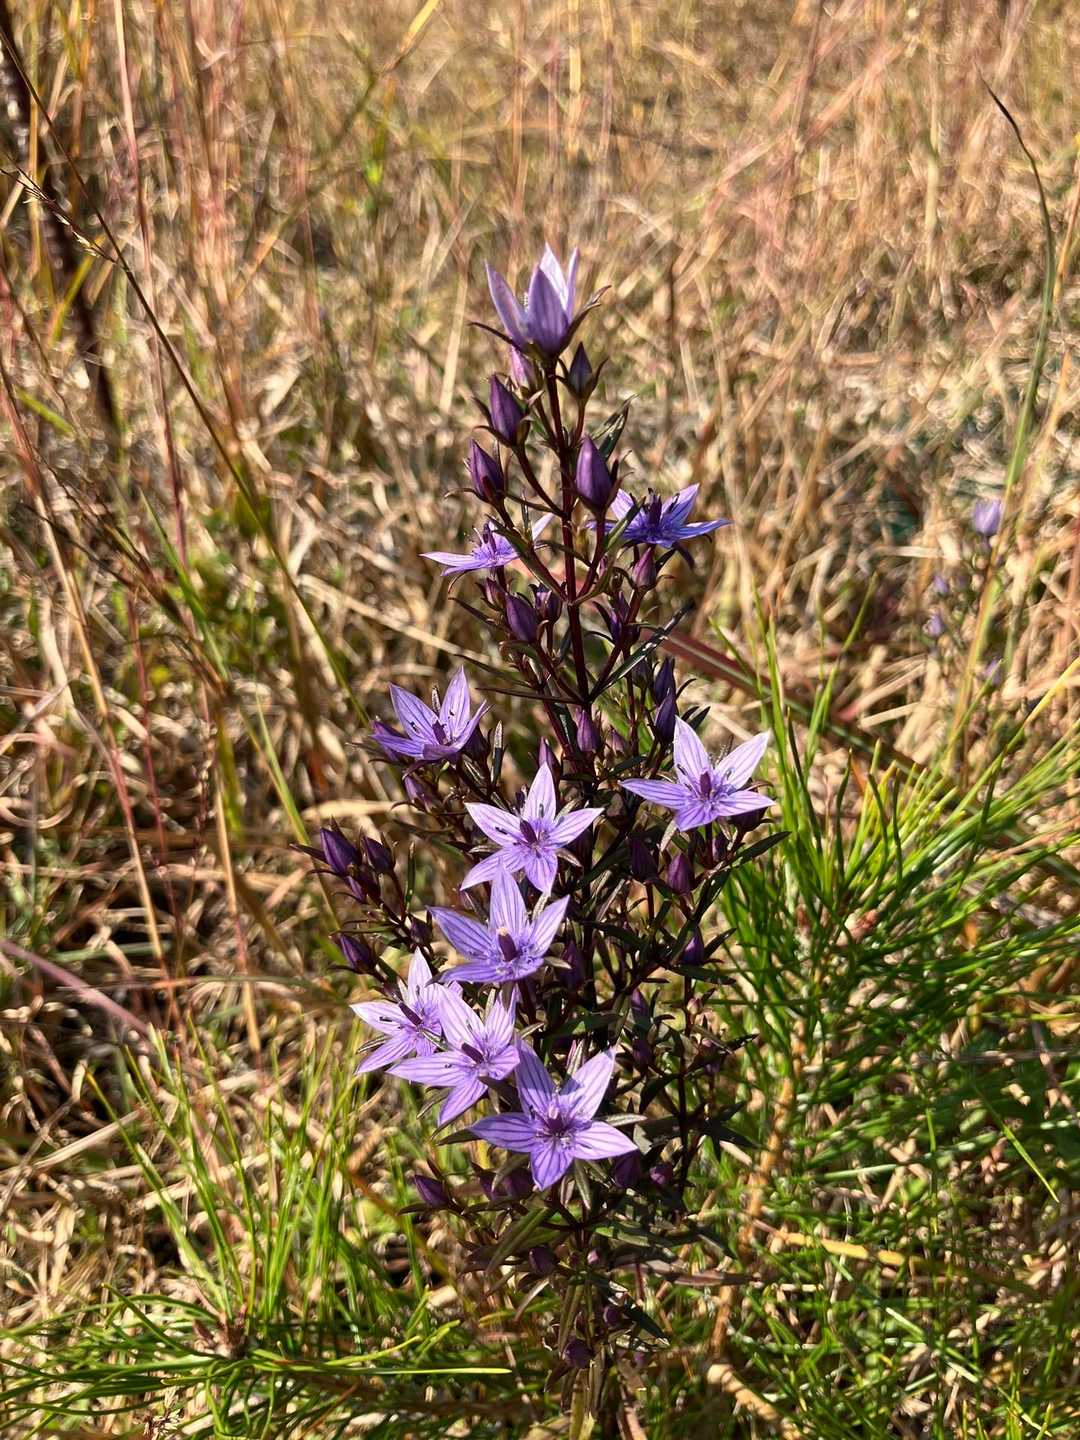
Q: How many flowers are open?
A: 10